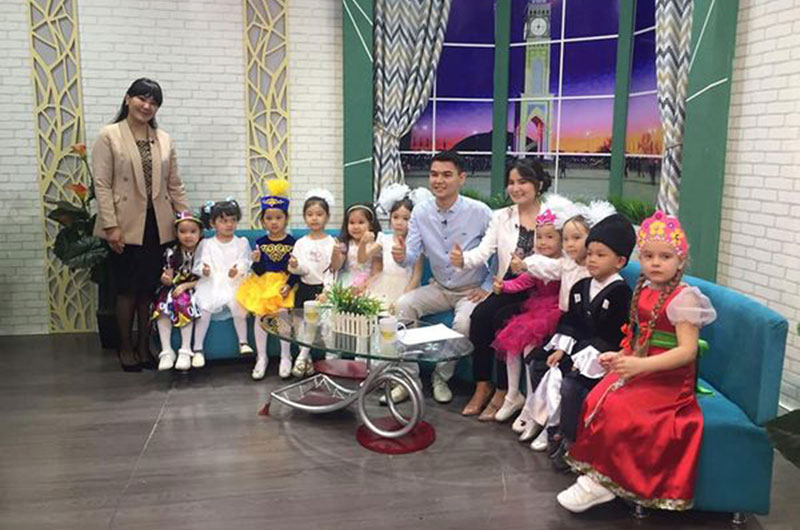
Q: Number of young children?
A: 10